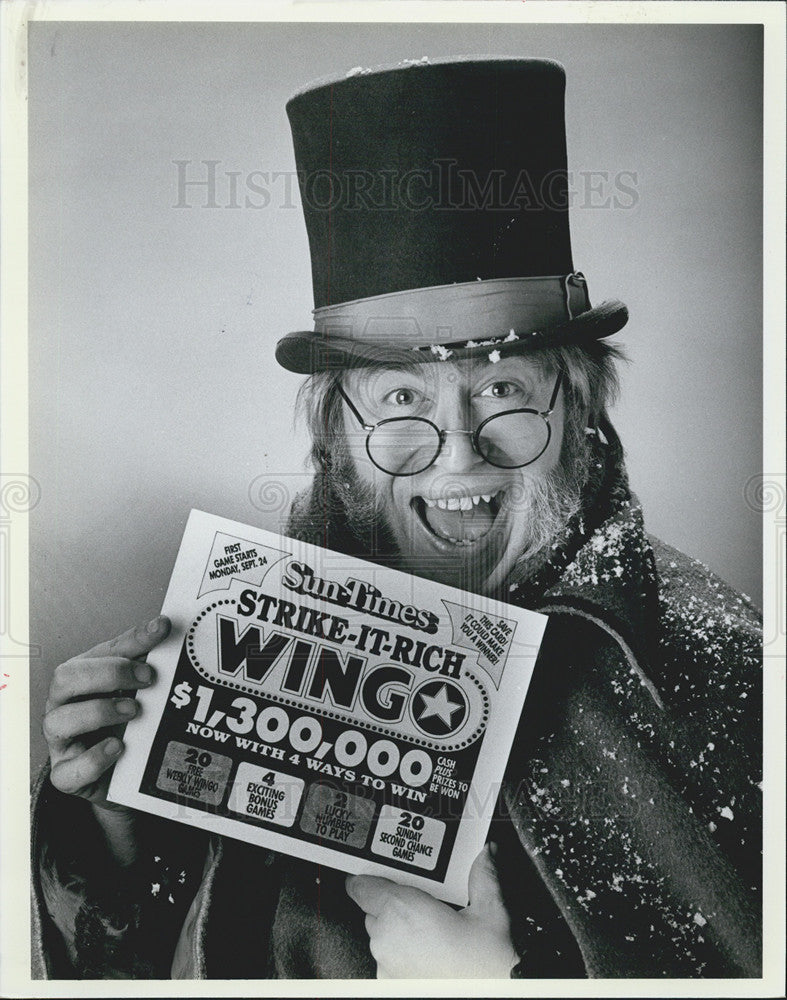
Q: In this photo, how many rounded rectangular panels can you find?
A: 4